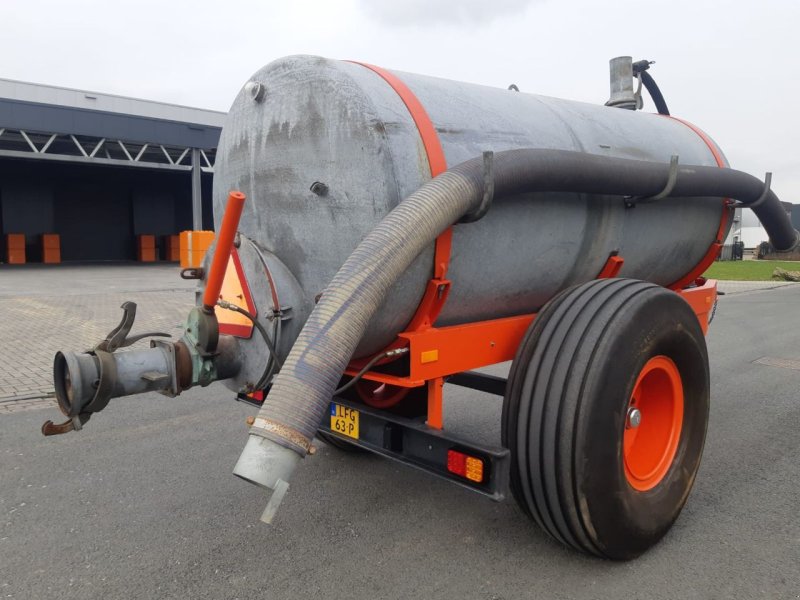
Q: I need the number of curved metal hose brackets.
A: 3